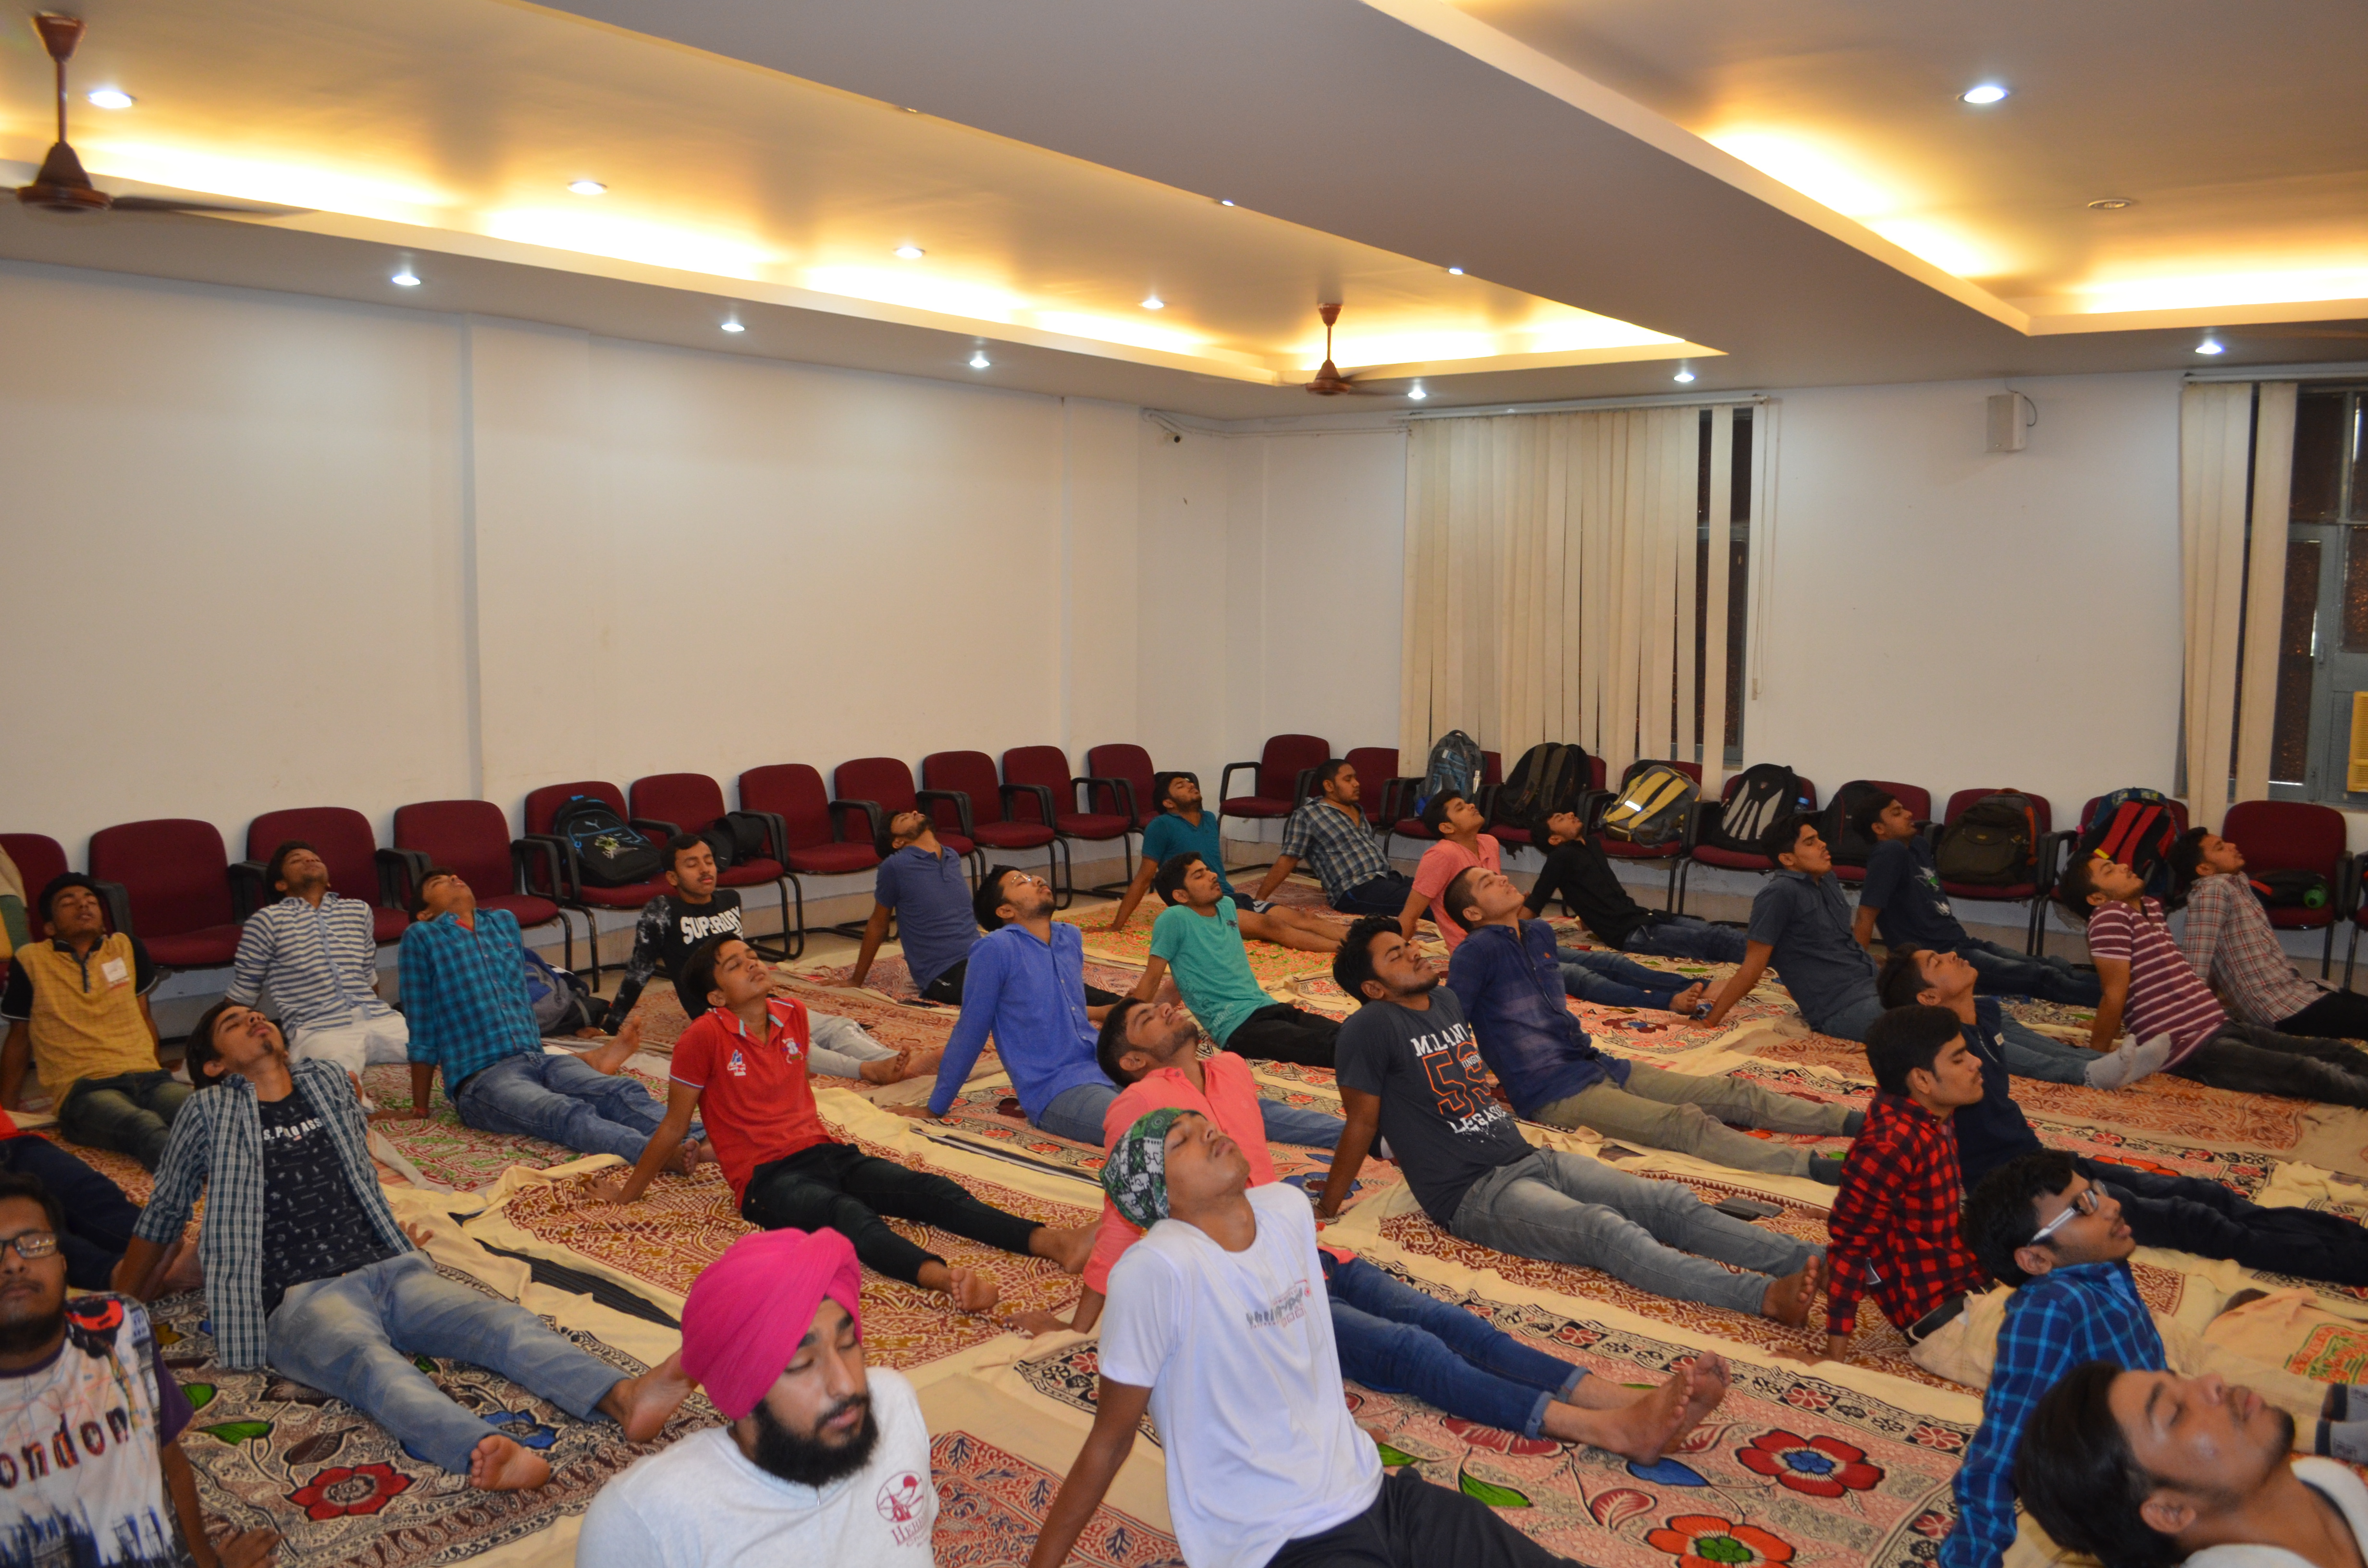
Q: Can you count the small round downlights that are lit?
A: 13